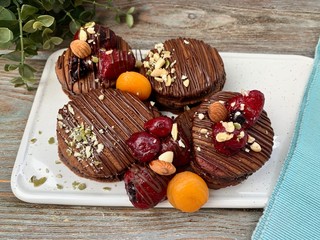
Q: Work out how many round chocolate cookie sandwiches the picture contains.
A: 4